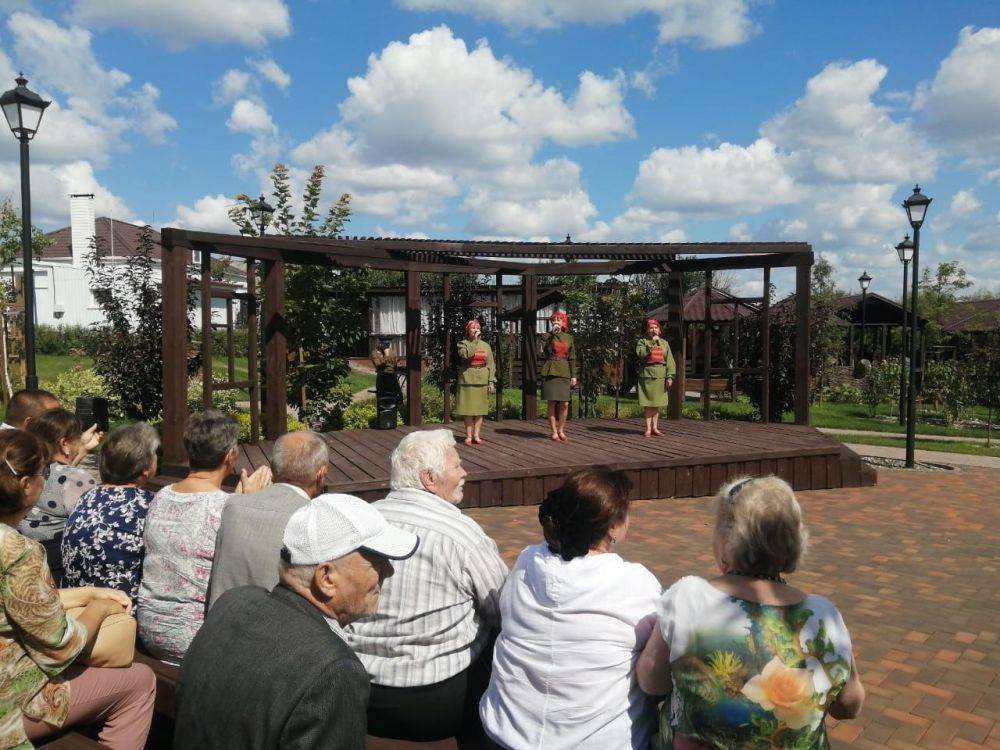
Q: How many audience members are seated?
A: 10